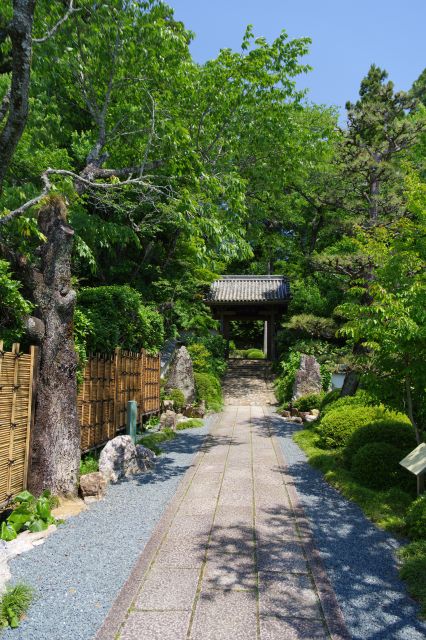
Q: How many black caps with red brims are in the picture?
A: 0